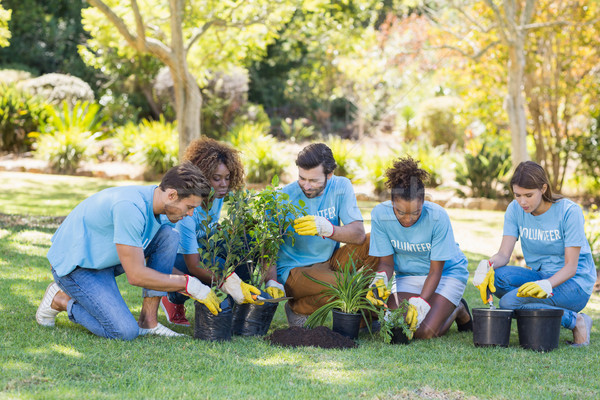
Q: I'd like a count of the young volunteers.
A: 5